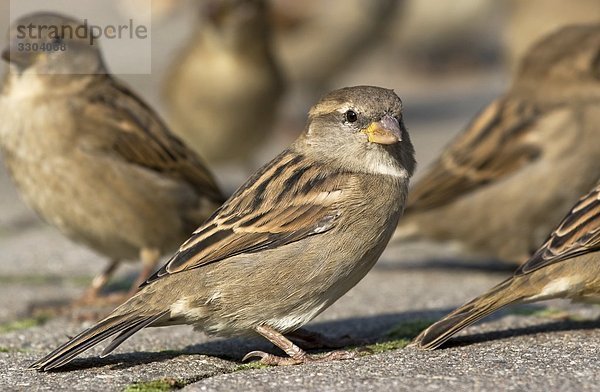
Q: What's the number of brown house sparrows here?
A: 5